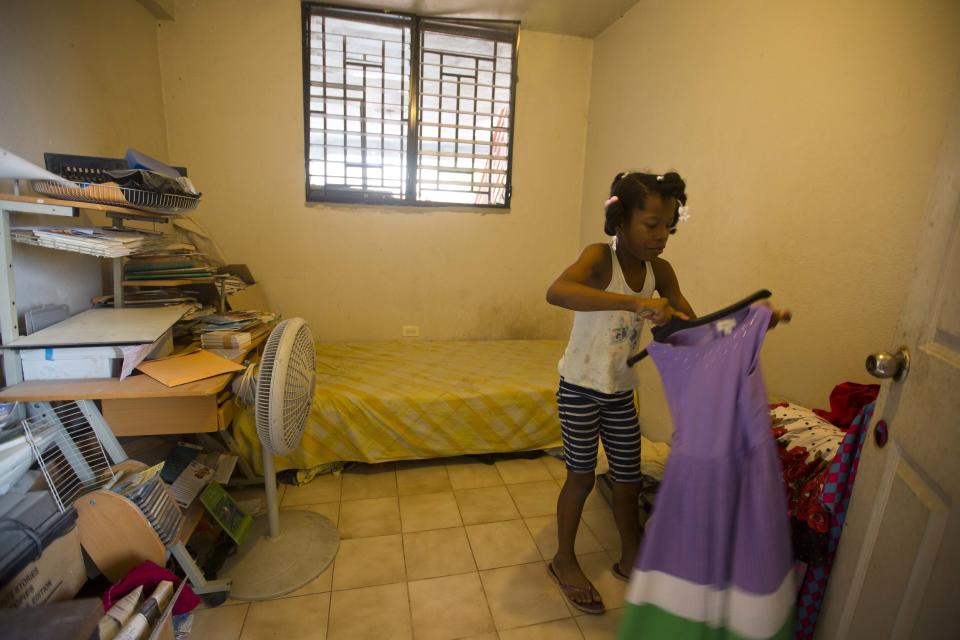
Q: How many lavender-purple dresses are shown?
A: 1